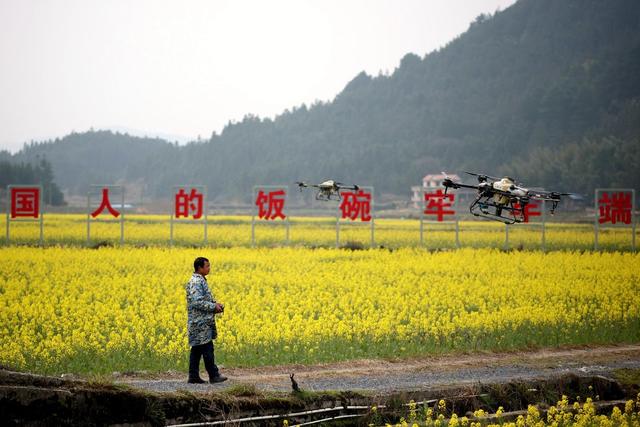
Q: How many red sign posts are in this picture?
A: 8